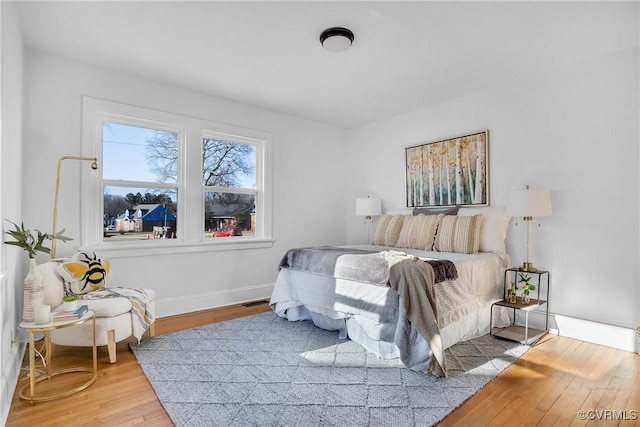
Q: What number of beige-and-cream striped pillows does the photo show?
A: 3